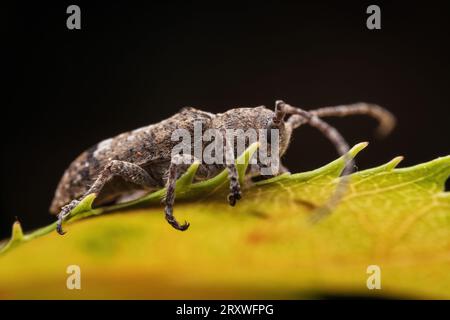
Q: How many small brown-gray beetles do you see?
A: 1